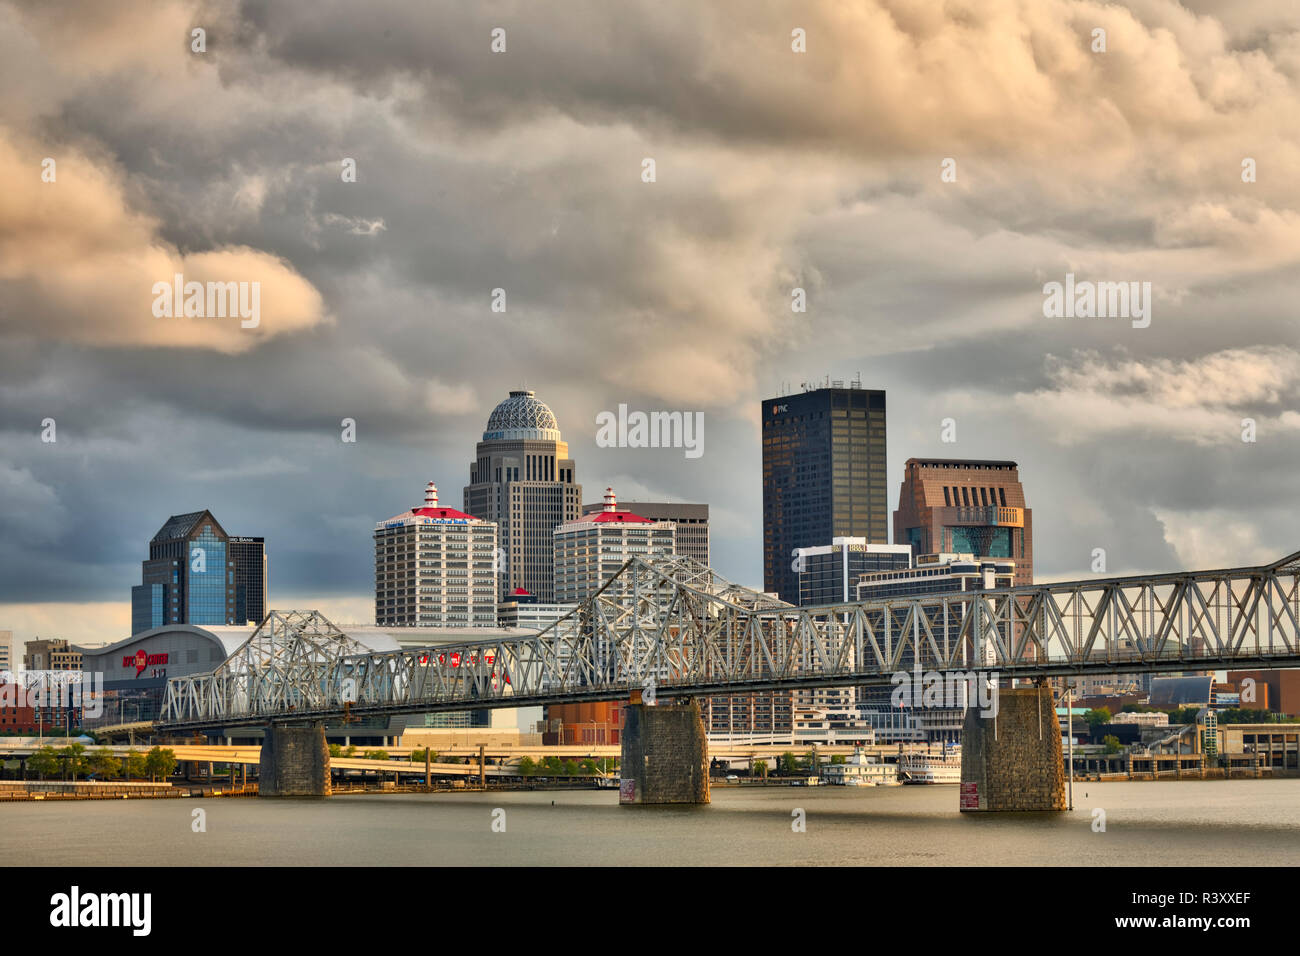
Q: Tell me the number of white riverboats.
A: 2